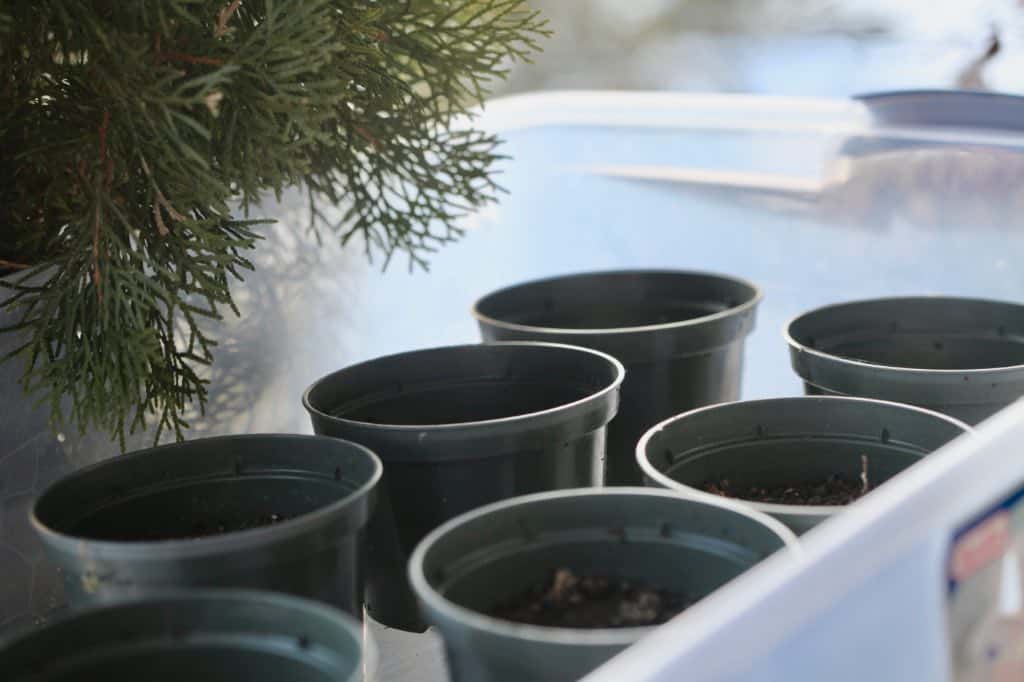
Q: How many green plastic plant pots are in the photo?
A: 7